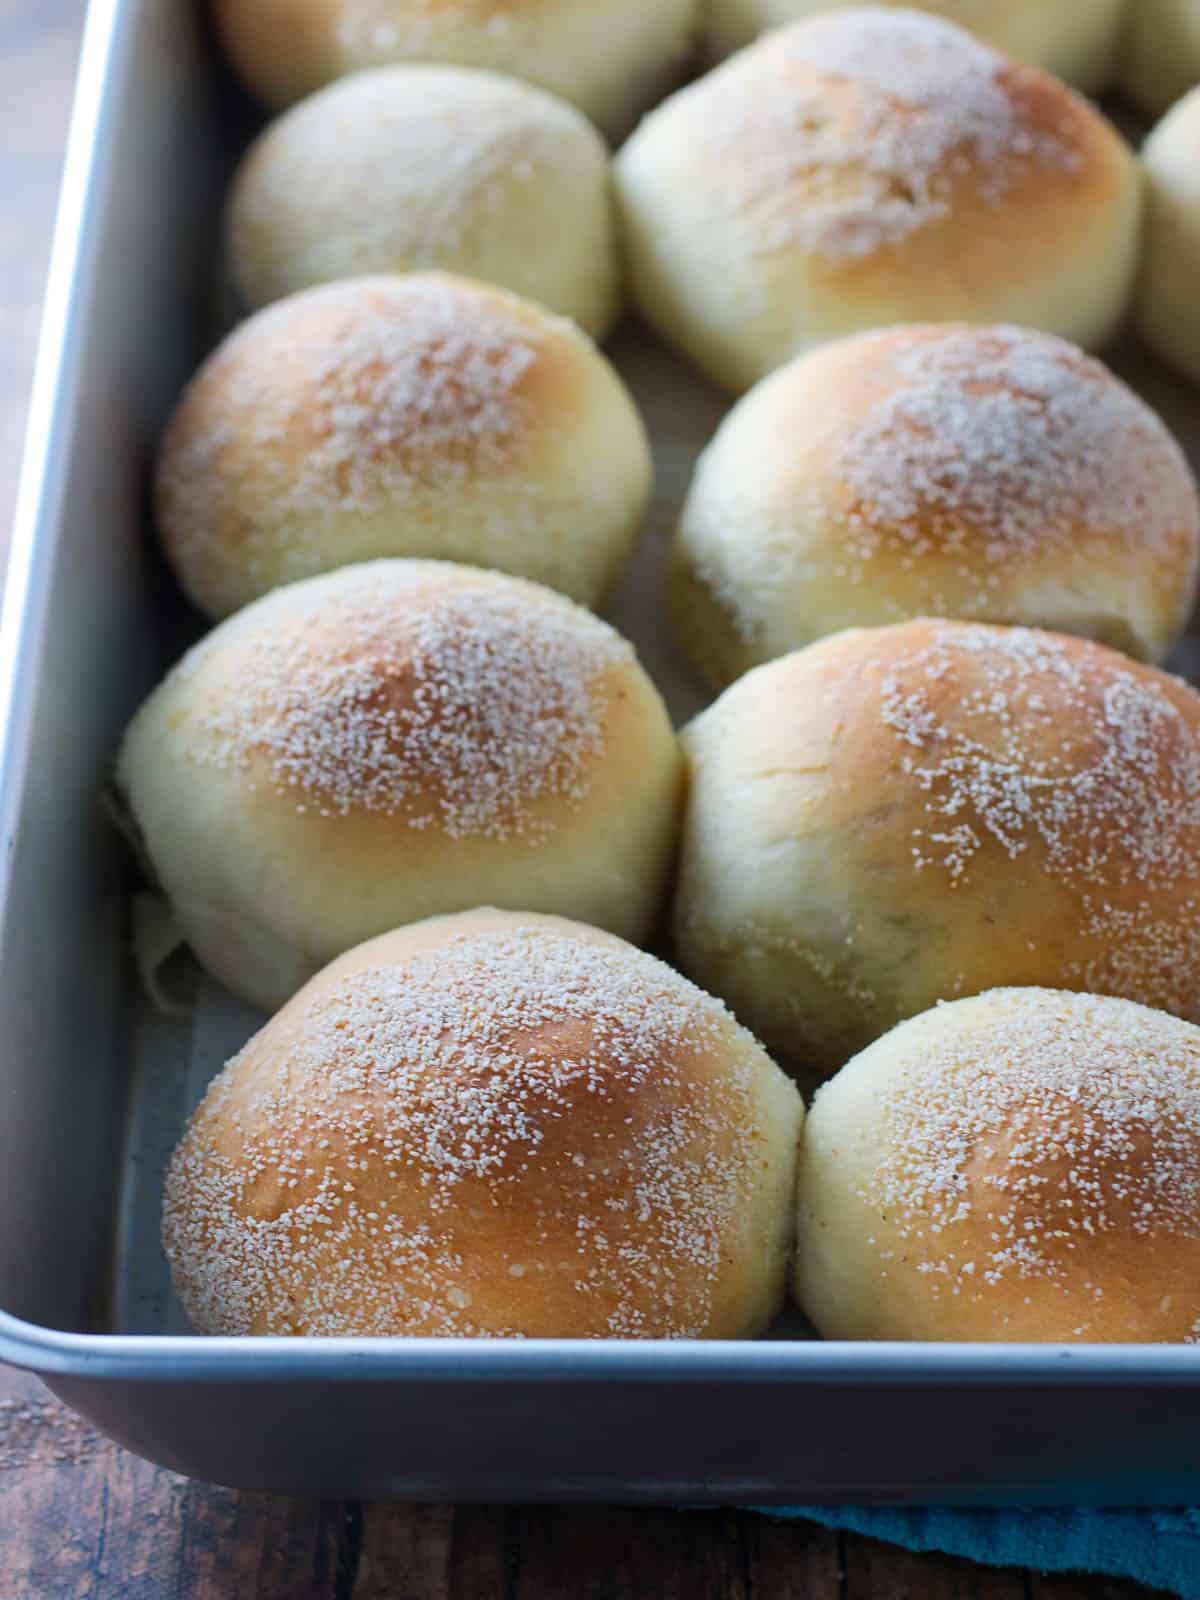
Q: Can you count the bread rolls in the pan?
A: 12